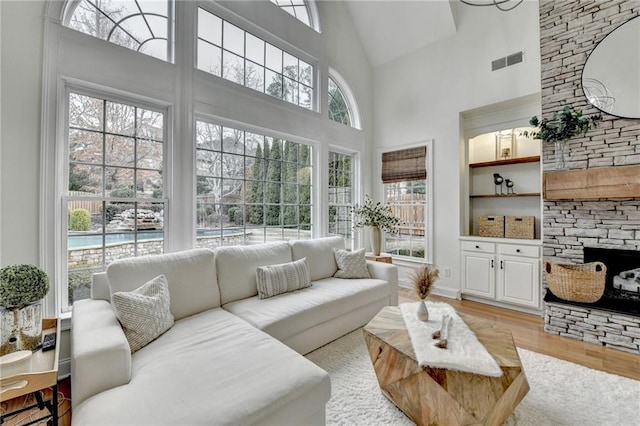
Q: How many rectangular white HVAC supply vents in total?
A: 1